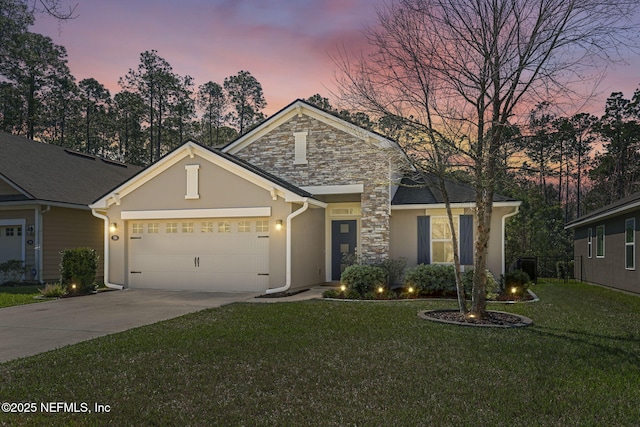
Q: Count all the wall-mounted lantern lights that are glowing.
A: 2